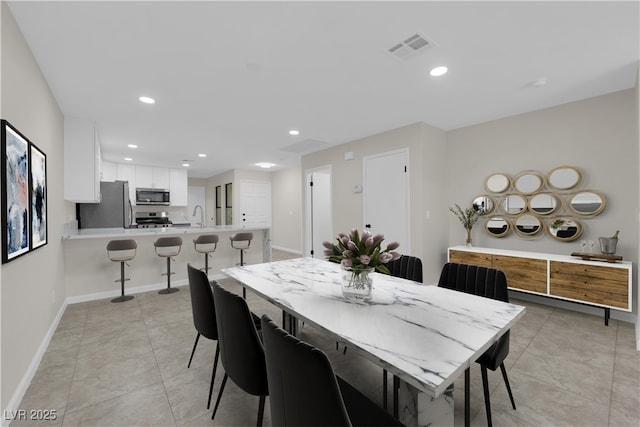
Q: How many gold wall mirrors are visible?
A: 10